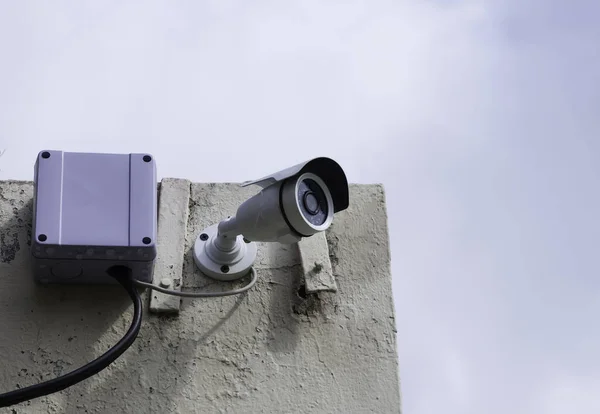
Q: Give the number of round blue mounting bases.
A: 0